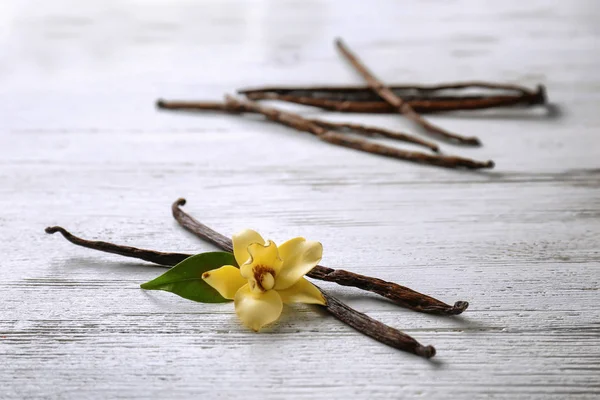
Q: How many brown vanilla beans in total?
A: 7